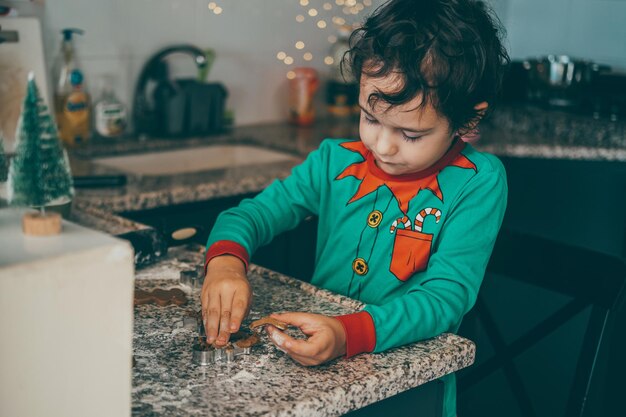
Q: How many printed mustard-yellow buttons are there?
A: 2